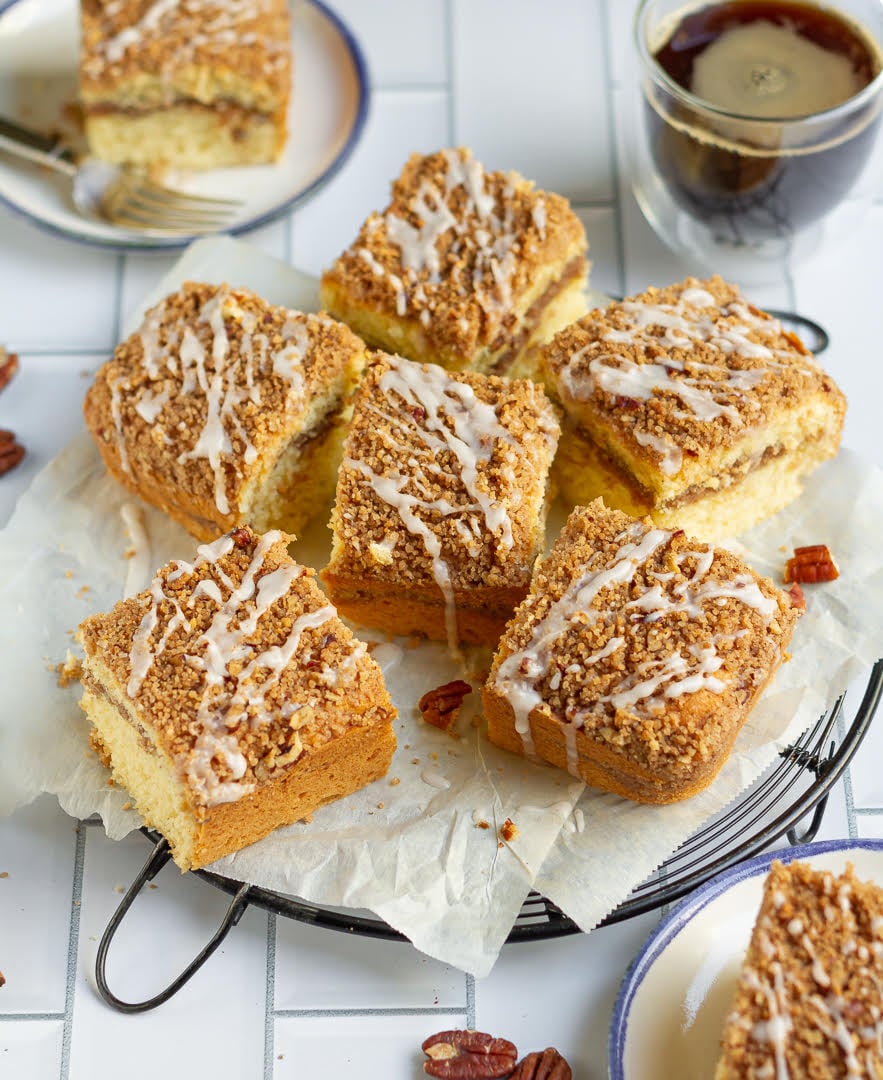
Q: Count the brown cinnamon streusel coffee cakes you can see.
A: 8